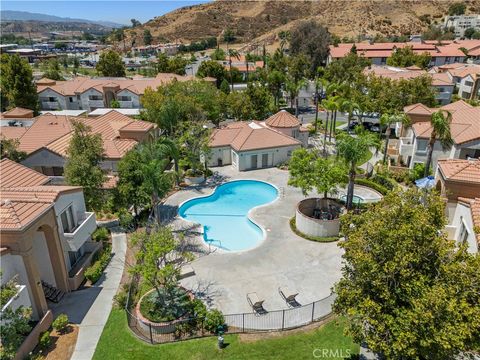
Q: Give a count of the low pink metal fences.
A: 0